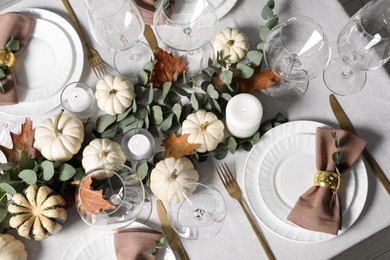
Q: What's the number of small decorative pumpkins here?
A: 8